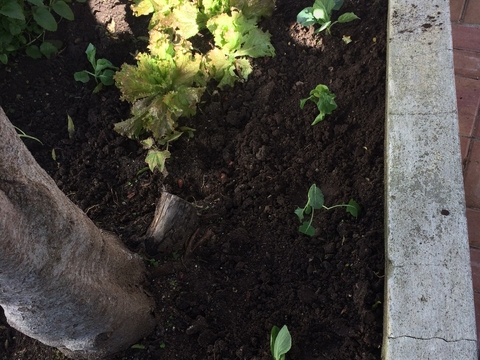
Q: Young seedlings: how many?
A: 5